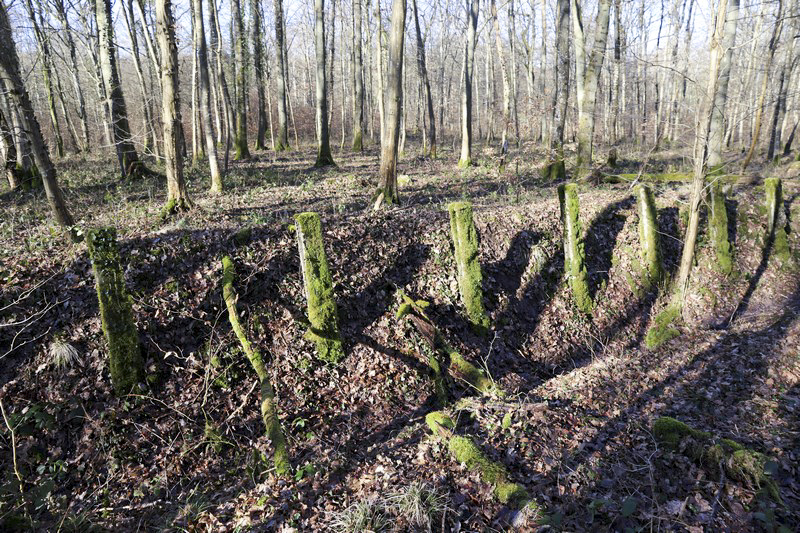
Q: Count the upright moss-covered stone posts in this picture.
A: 7